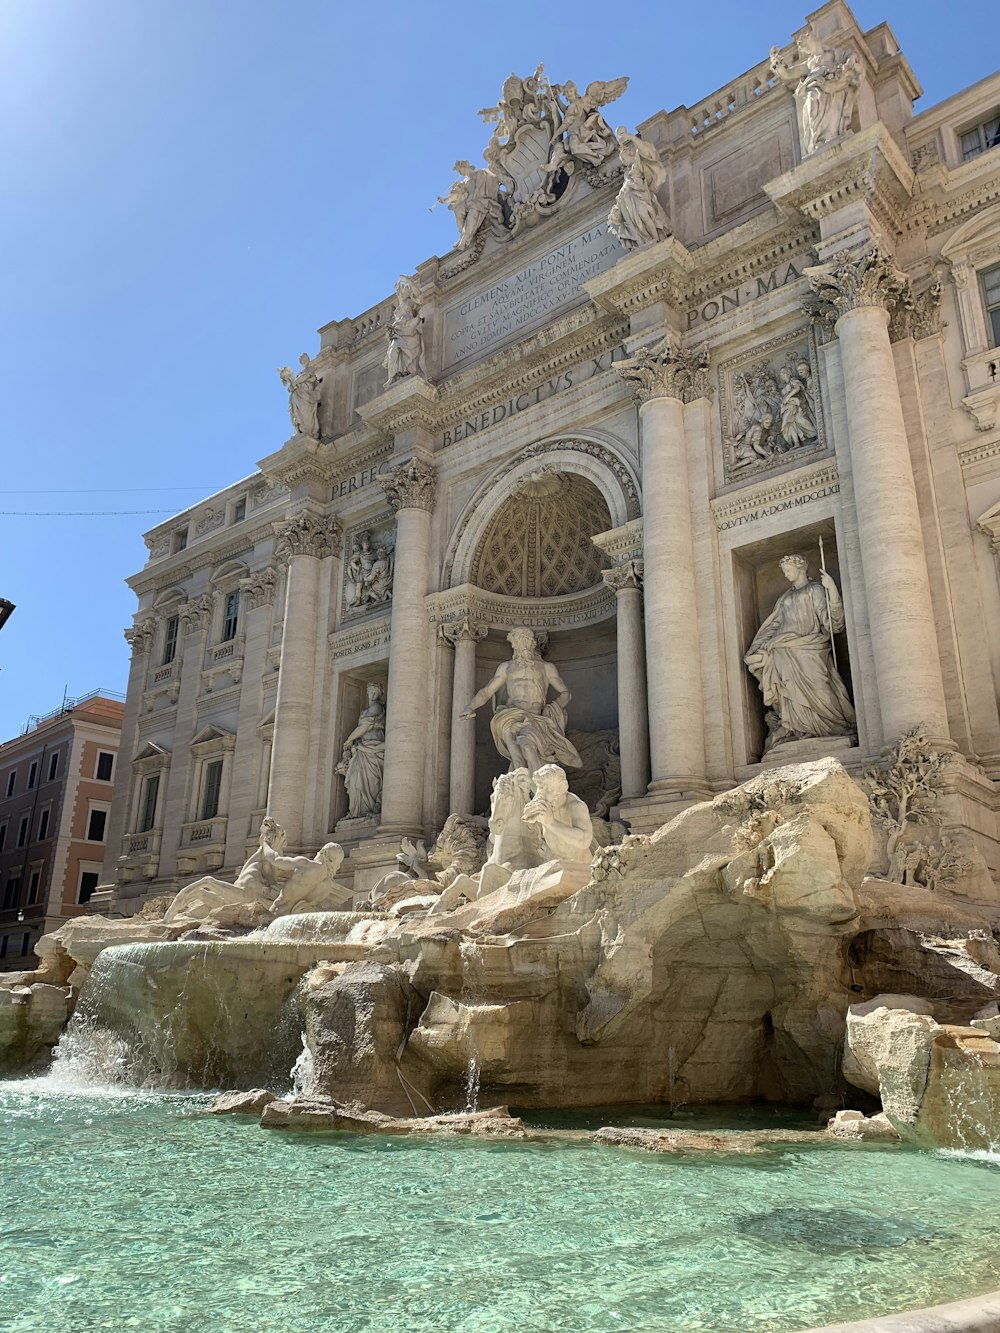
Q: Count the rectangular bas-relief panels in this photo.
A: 2